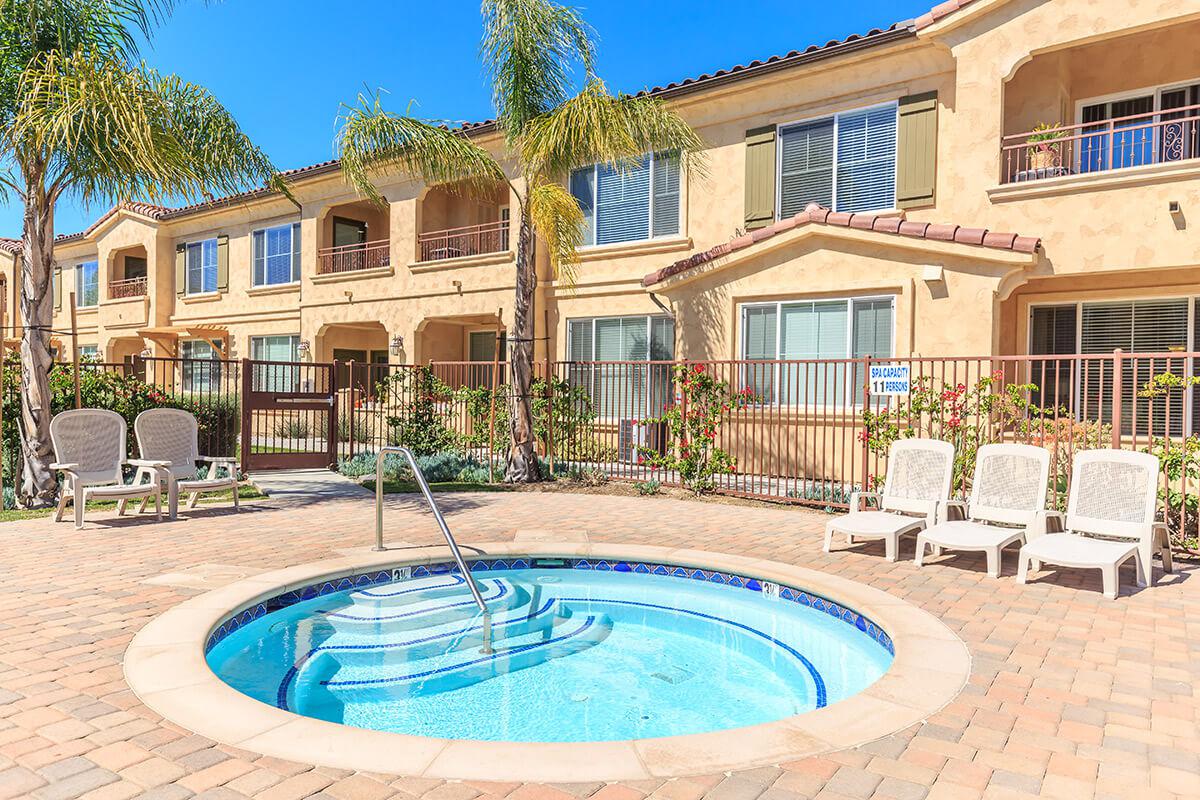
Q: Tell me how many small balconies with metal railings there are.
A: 4